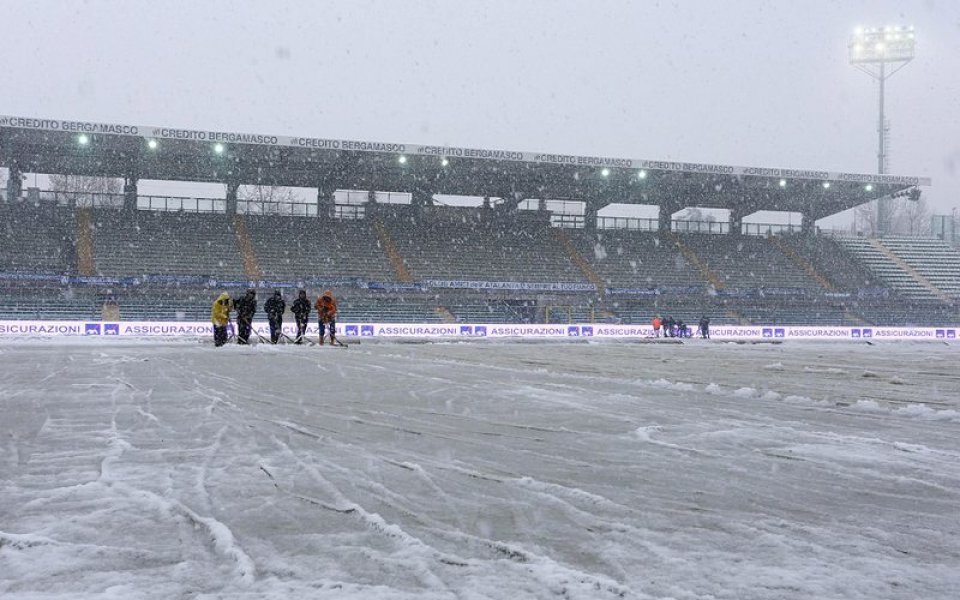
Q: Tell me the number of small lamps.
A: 10